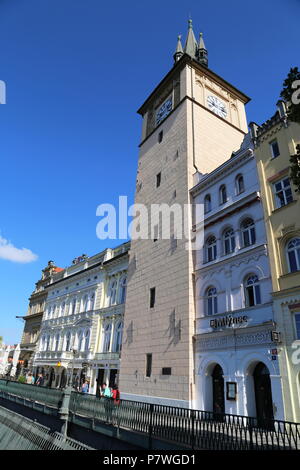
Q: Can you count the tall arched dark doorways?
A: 2